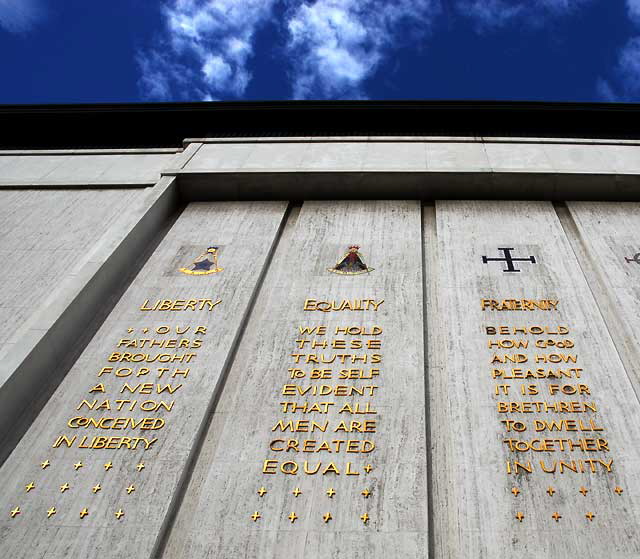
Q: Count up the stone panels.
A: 4